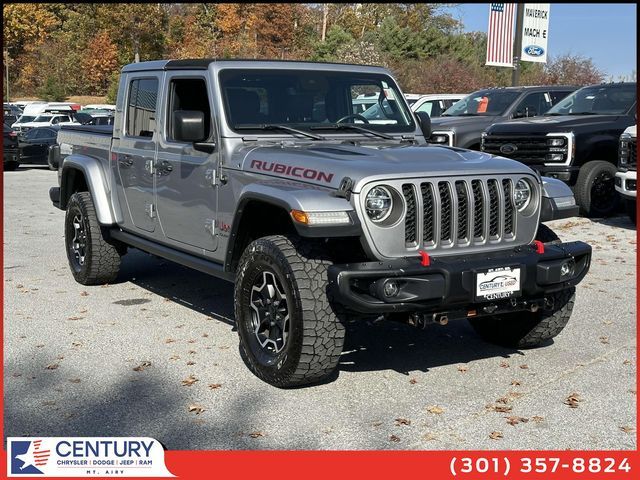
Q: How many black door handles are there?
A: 2